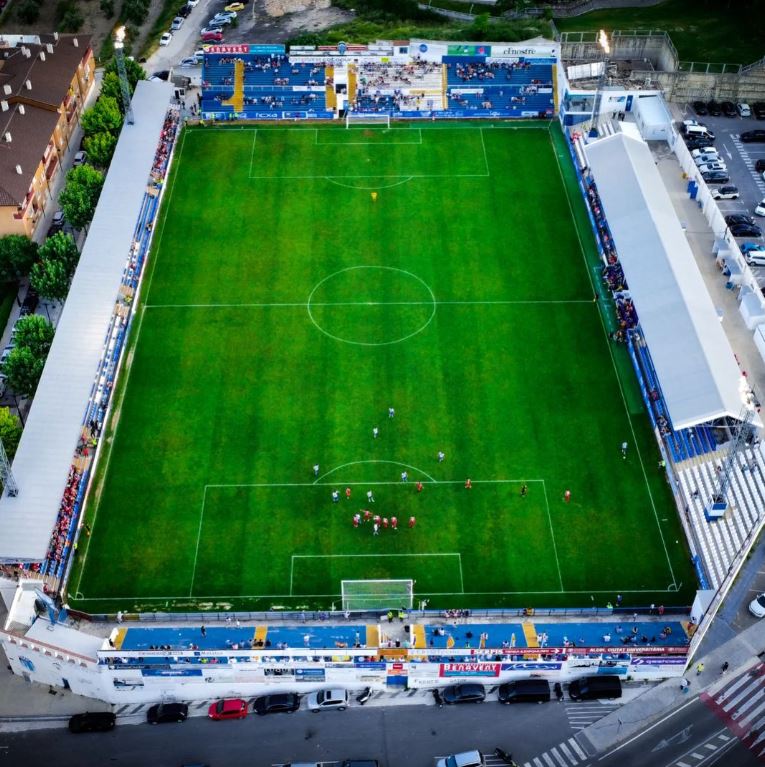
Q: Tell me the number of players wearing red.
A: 10